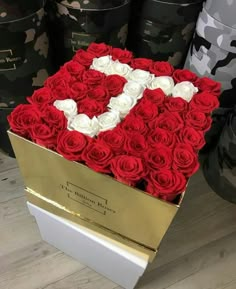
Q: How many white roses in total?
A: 10